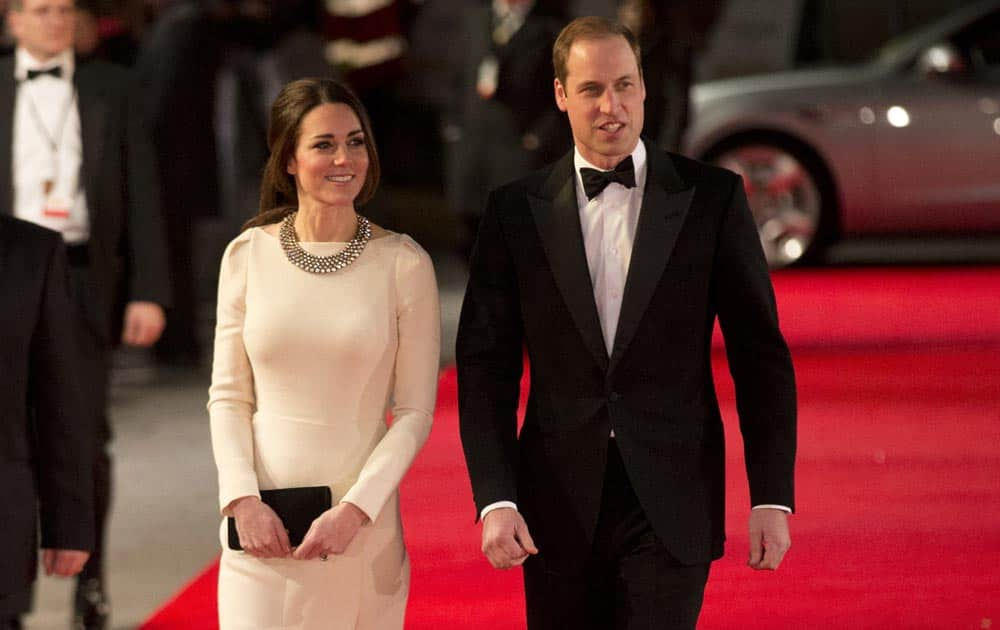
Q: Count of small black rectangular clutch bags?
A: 1